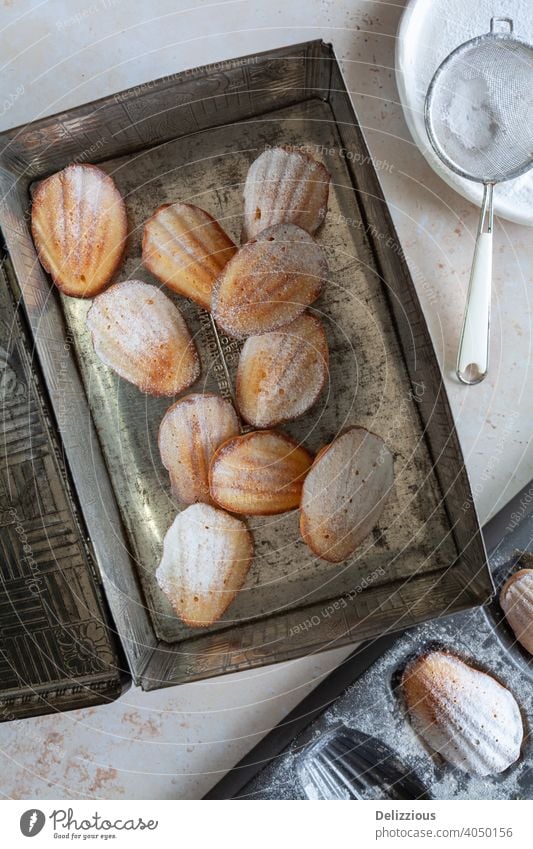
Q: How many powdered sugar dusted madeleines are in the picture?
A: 12